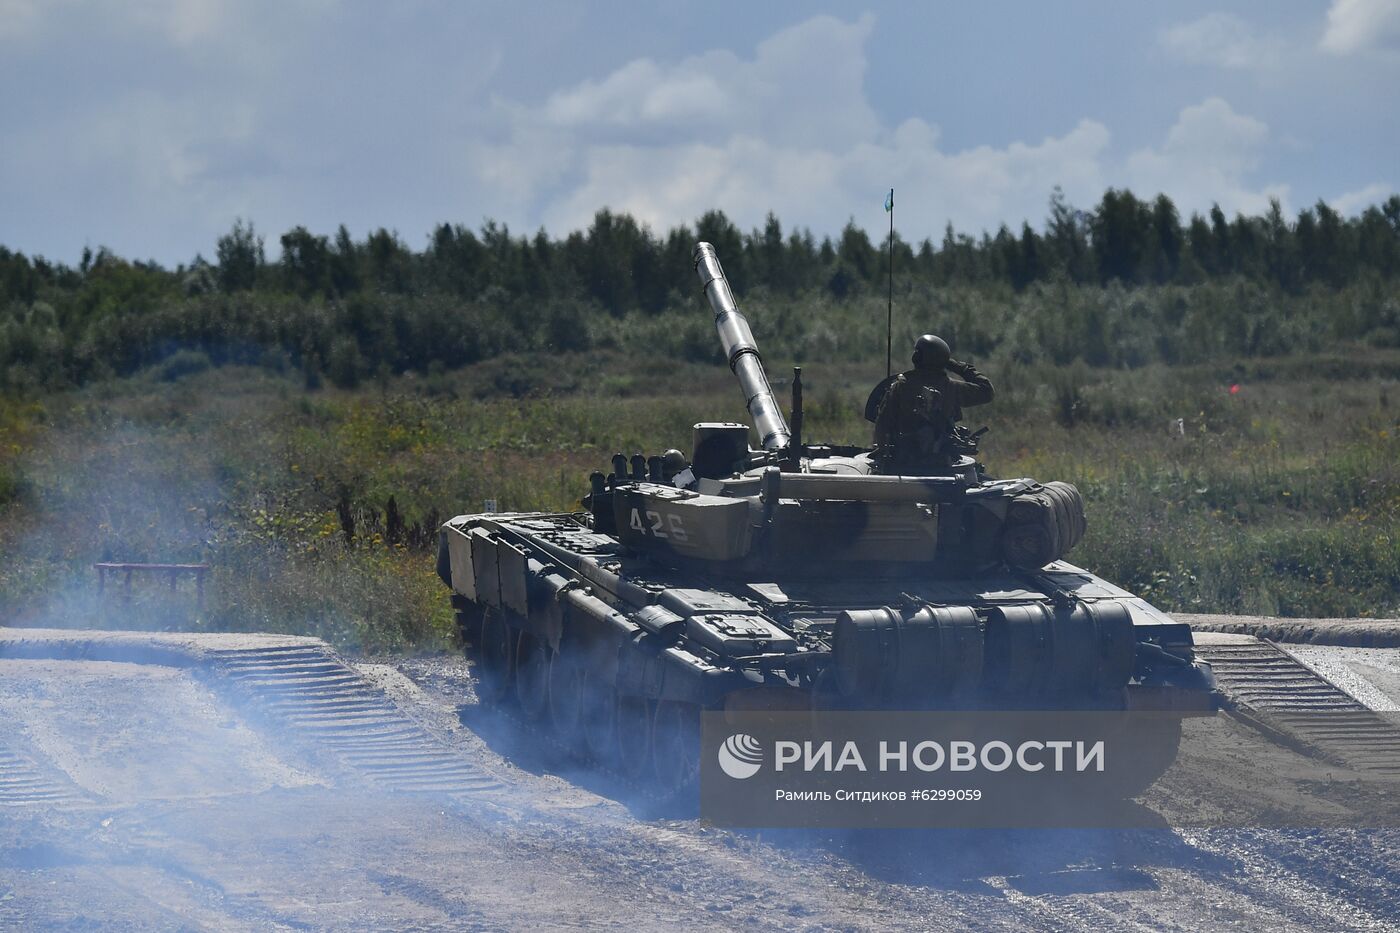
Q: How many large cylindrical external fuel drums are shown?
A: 2